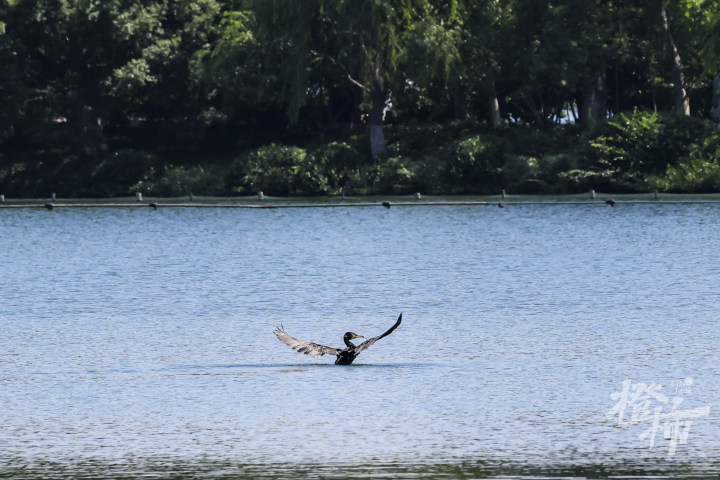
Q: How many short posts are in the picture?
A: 10